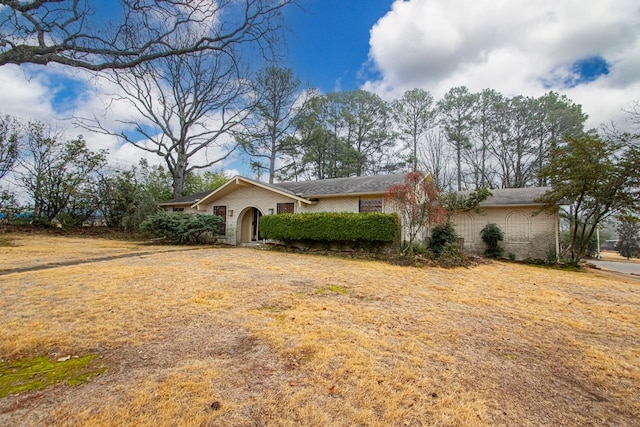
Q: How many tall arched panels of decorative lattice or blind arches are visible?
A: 2